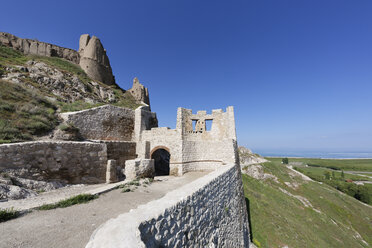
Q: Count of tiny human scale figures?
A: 0